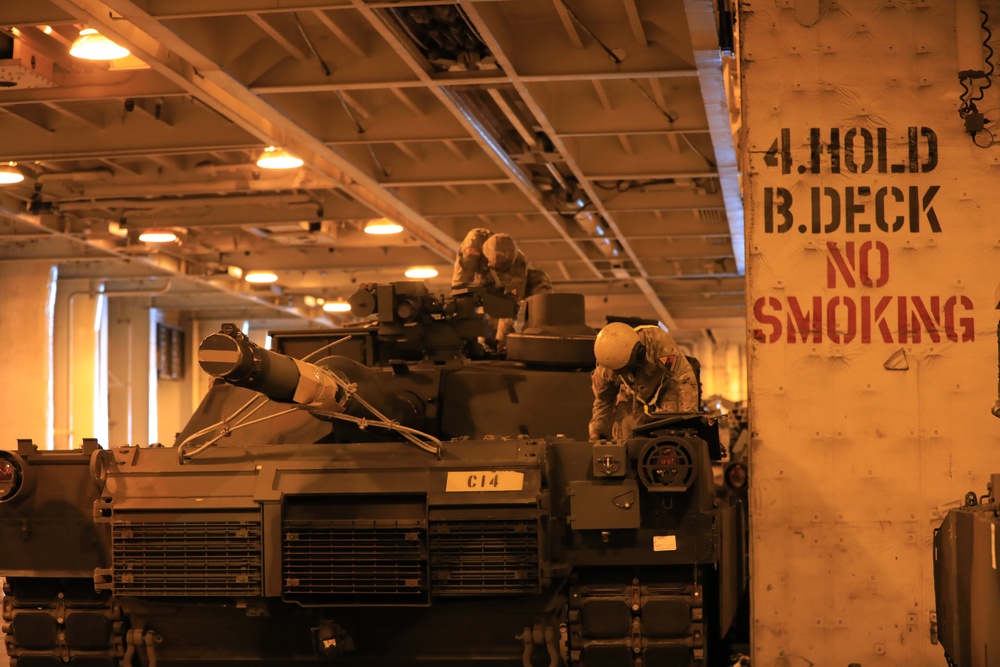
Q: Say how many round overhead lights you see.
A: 8